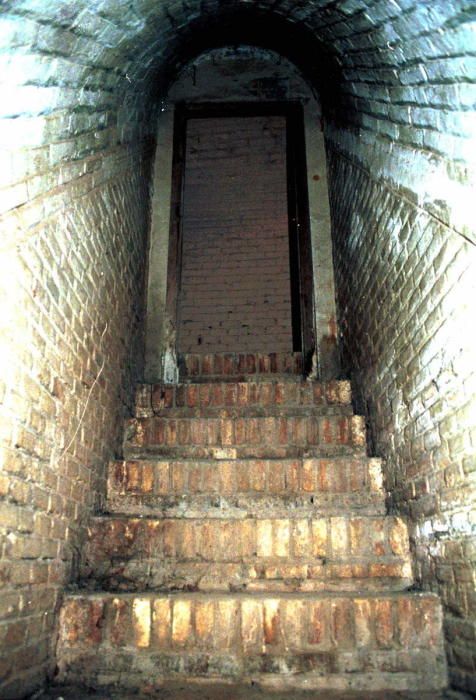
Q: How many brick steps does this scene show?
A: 6